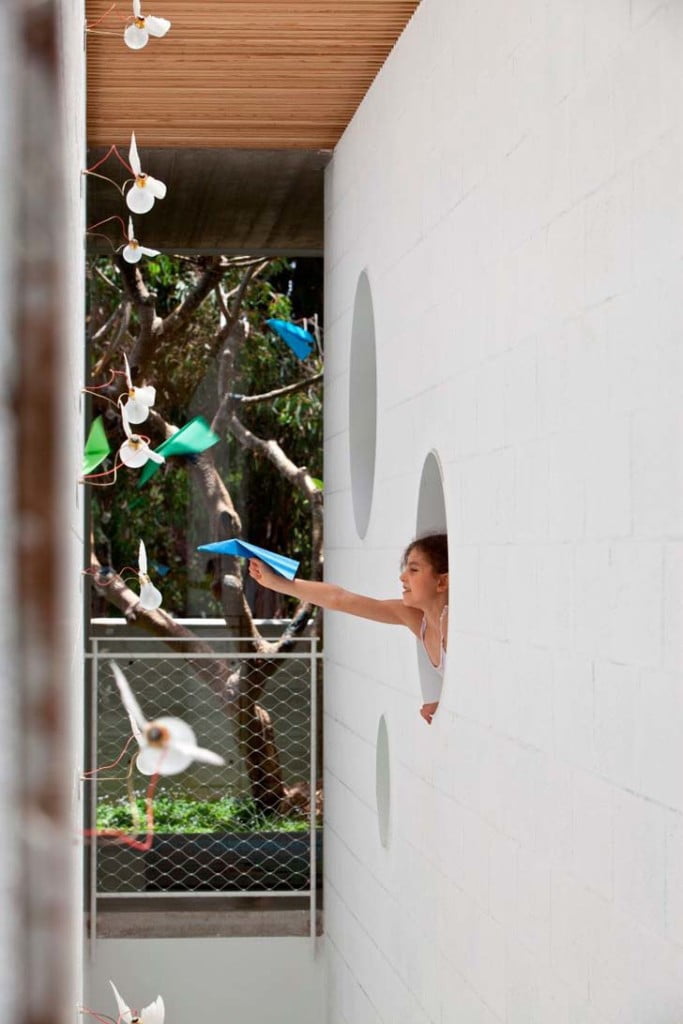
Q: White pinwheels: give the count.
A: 8